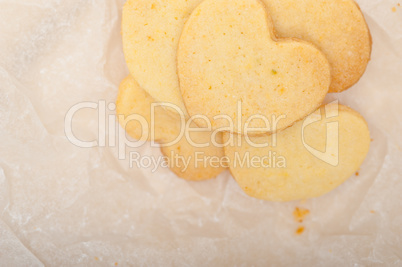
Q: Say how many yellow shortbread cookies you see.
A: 5